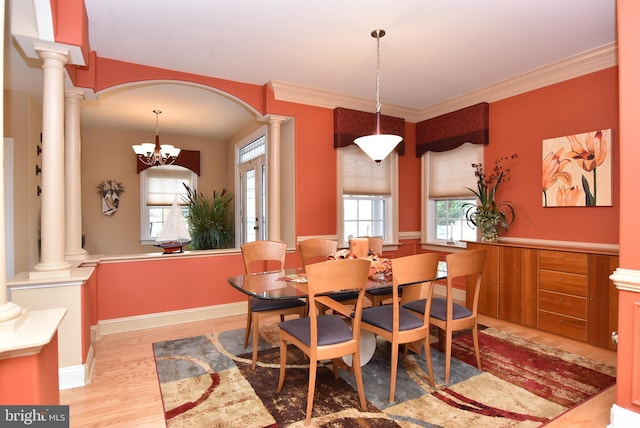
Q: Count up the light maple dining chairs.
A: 6